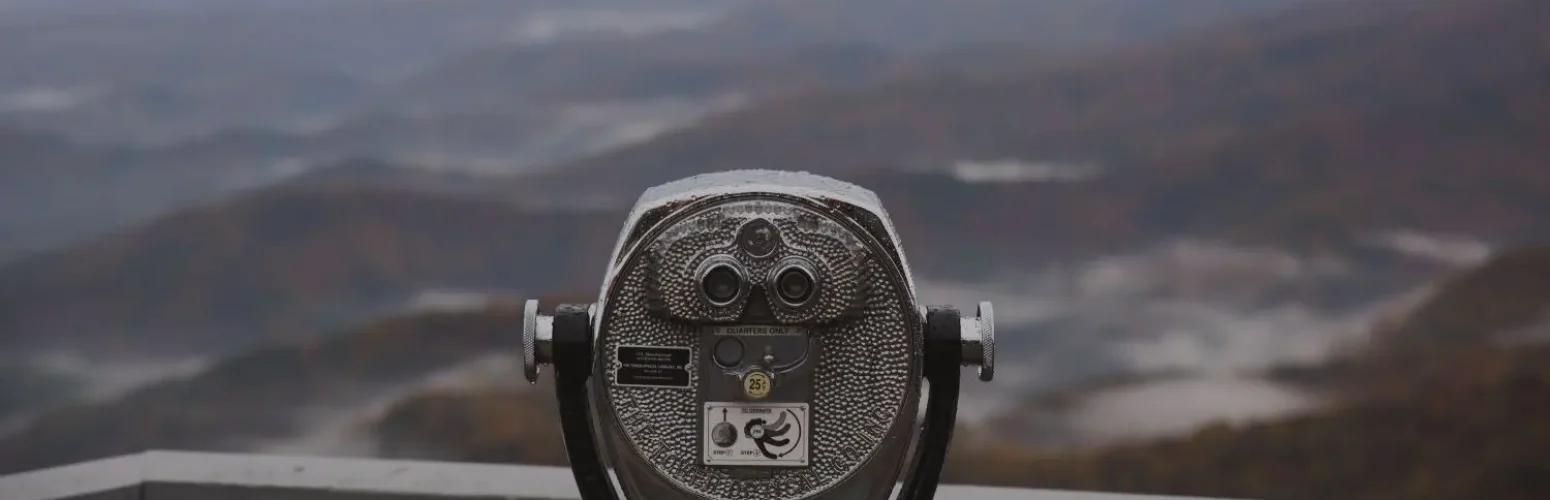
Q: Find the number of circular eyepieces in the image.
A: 2